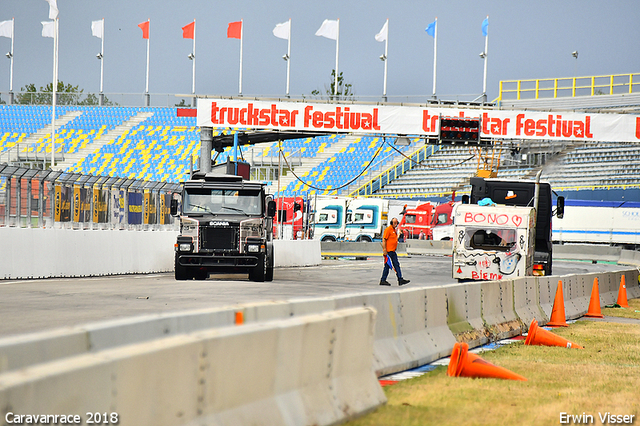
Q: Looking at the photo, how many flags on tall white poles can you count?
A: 12